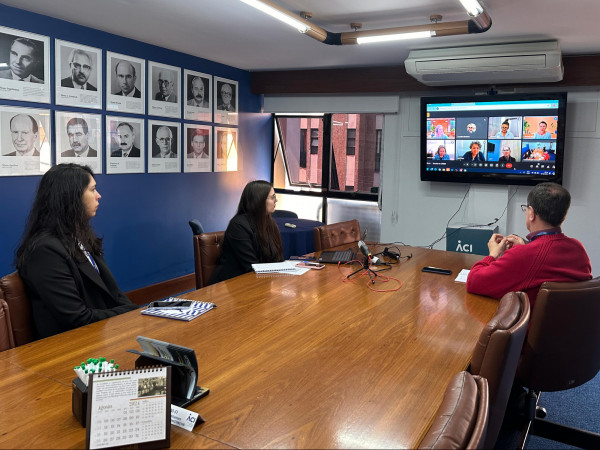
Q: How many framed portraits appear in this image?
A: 12